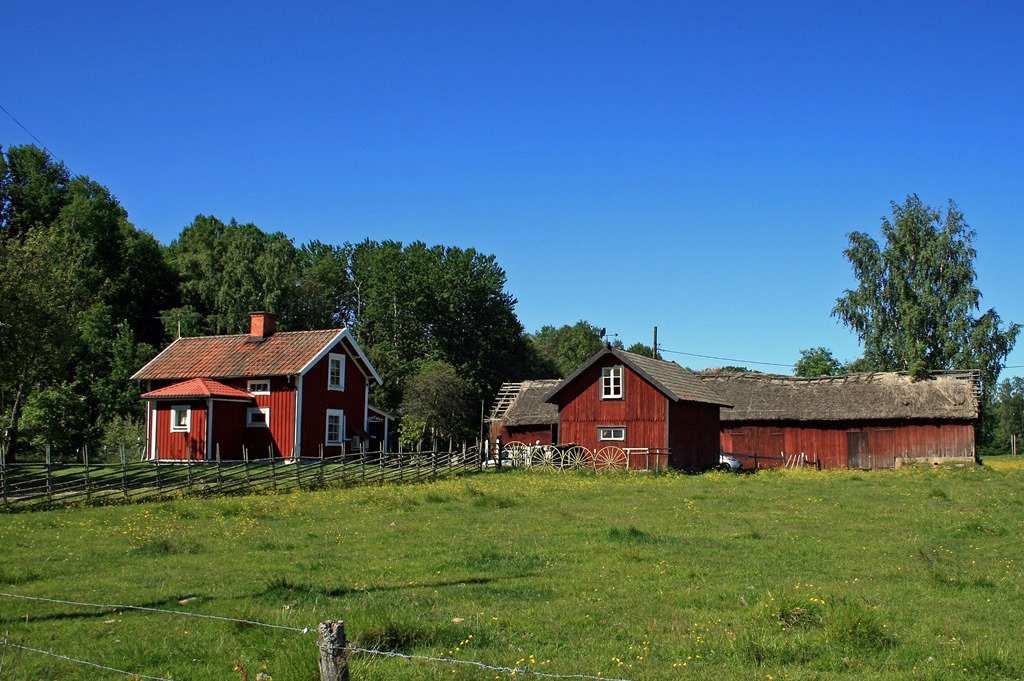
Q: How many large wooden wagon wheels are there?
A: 4